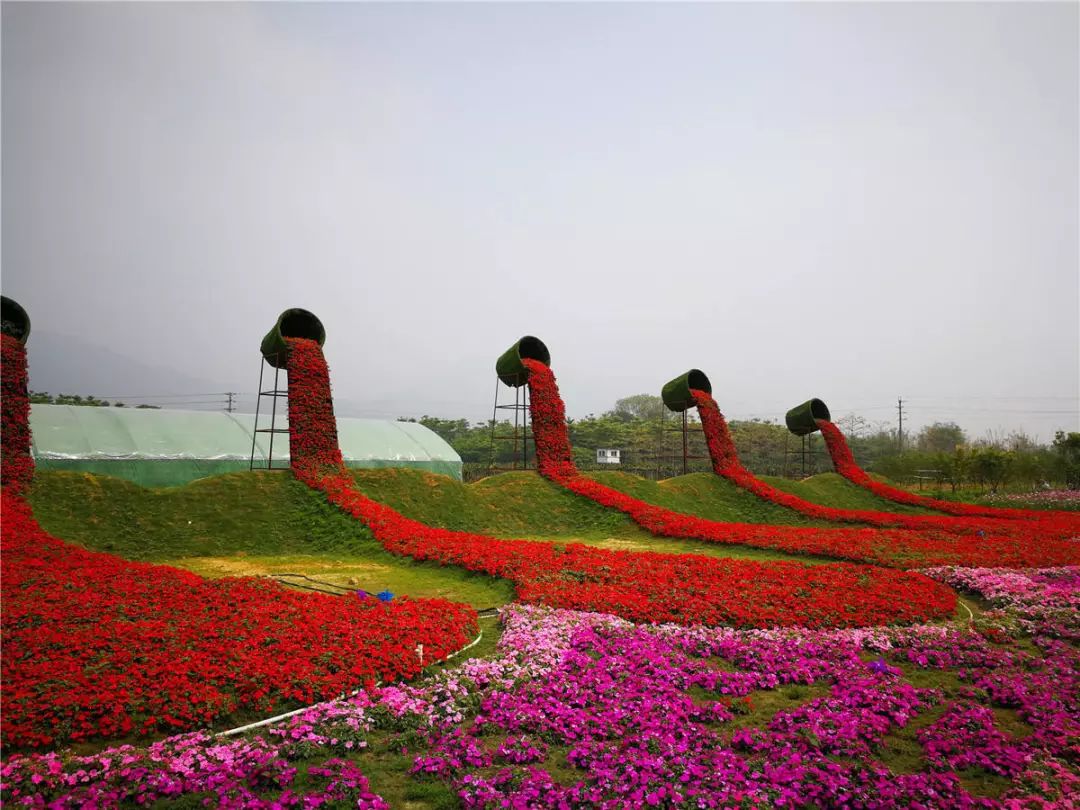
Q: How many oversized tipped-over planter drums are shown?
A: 5